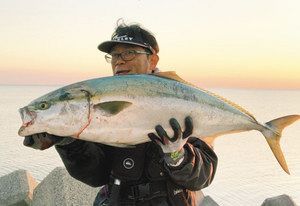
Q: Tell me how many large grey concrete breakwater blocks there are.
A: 4